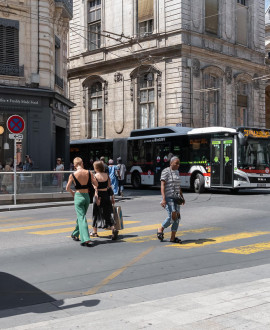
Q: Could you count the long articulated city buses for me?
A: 1